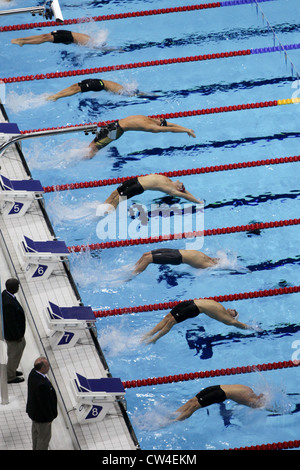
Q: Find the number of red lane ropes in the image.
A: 8